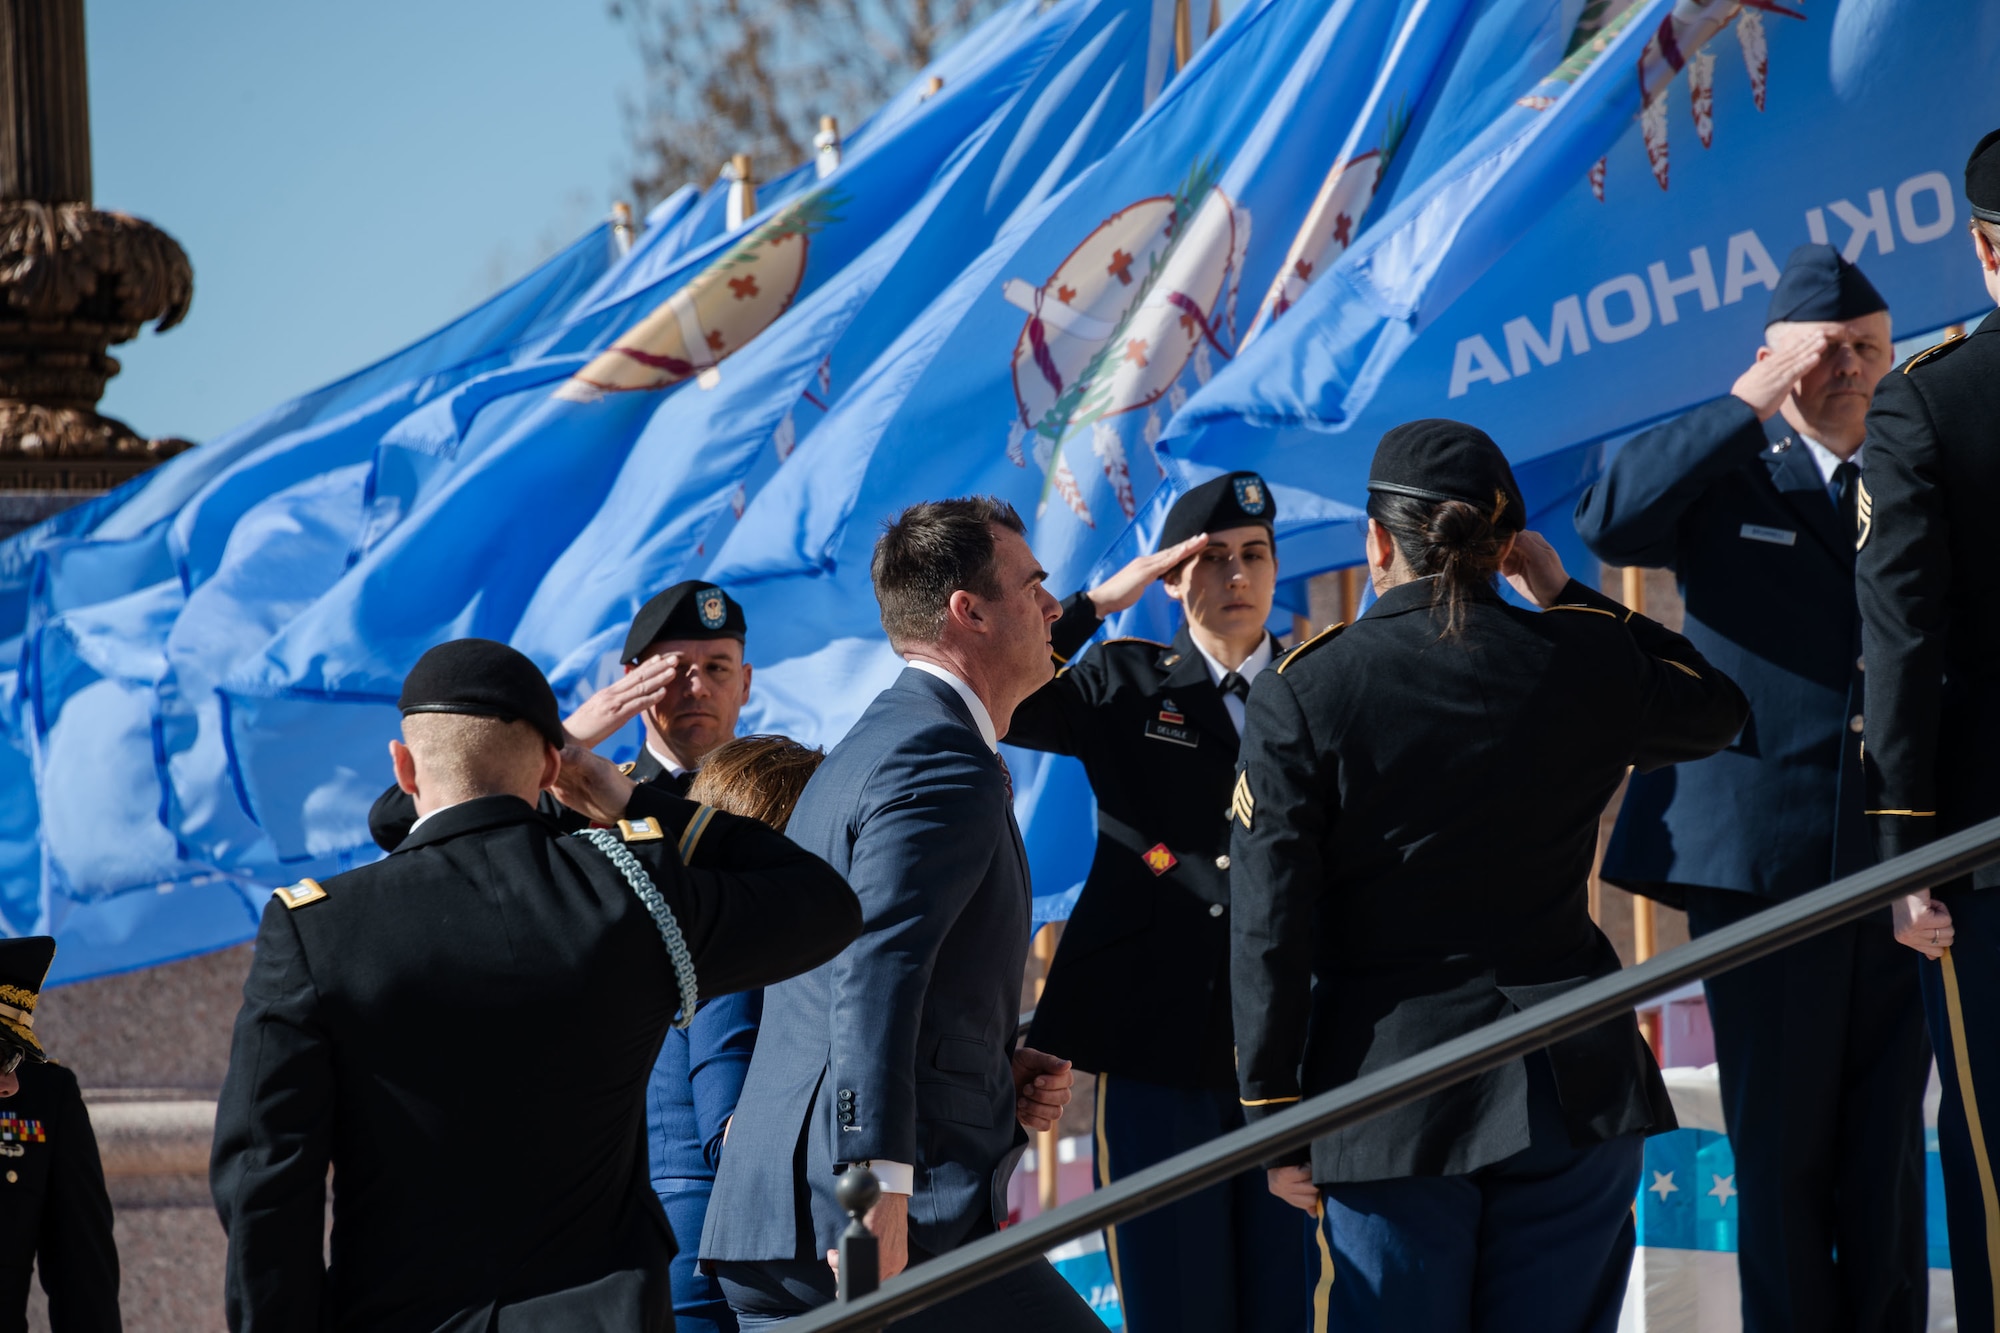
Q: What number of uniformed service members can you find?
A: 7